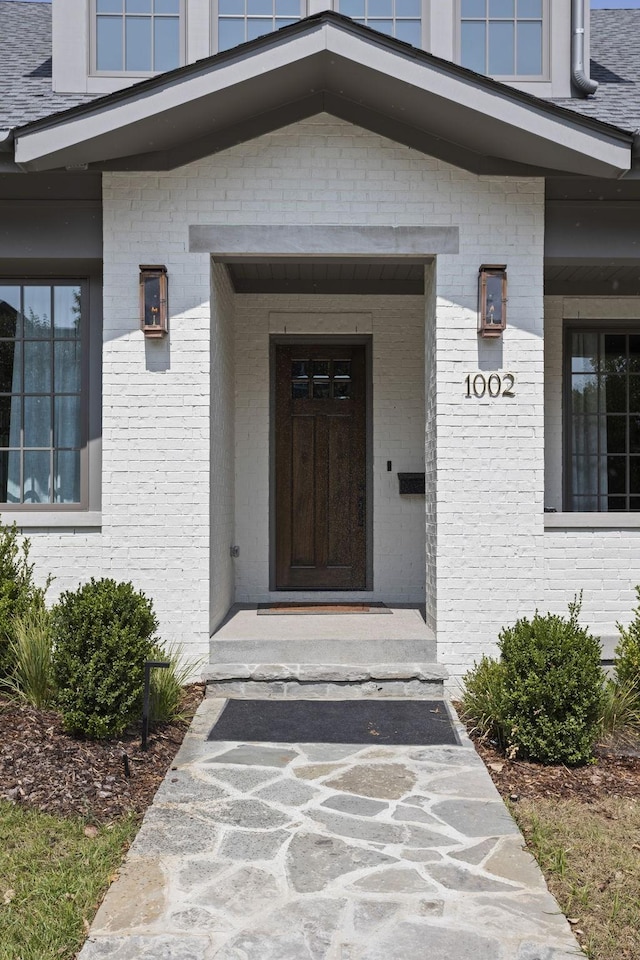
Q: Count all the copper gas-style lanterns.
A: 2